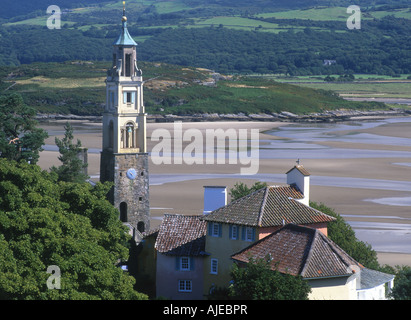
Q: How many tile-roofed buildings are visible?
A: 3